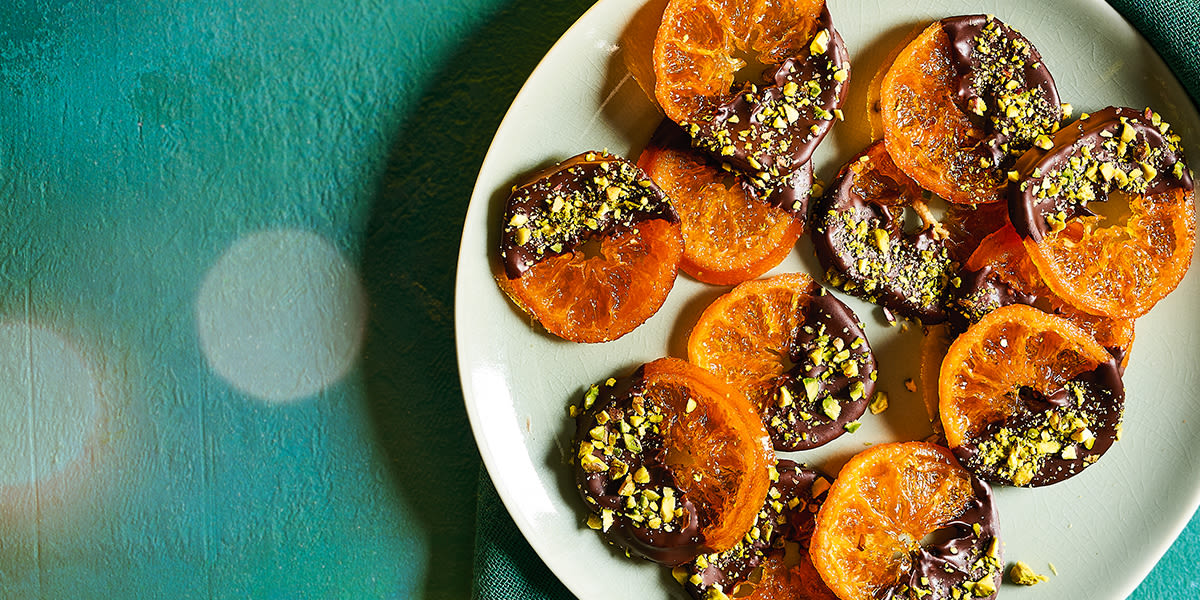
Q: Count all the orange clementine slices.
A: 12